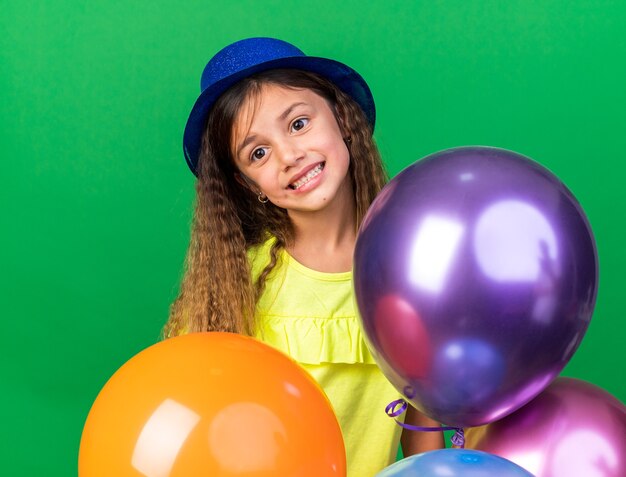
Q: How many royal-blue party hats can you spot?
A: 1